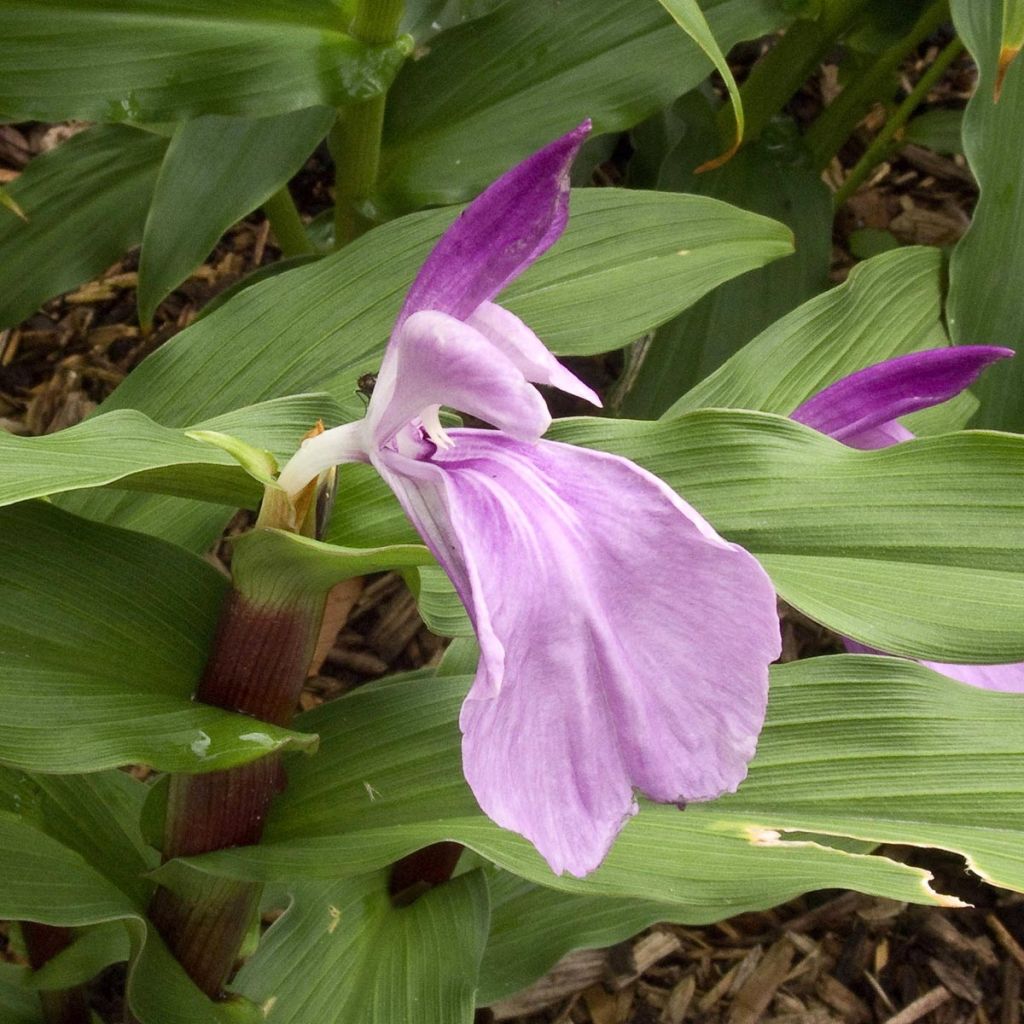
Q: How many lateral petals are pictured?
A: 2